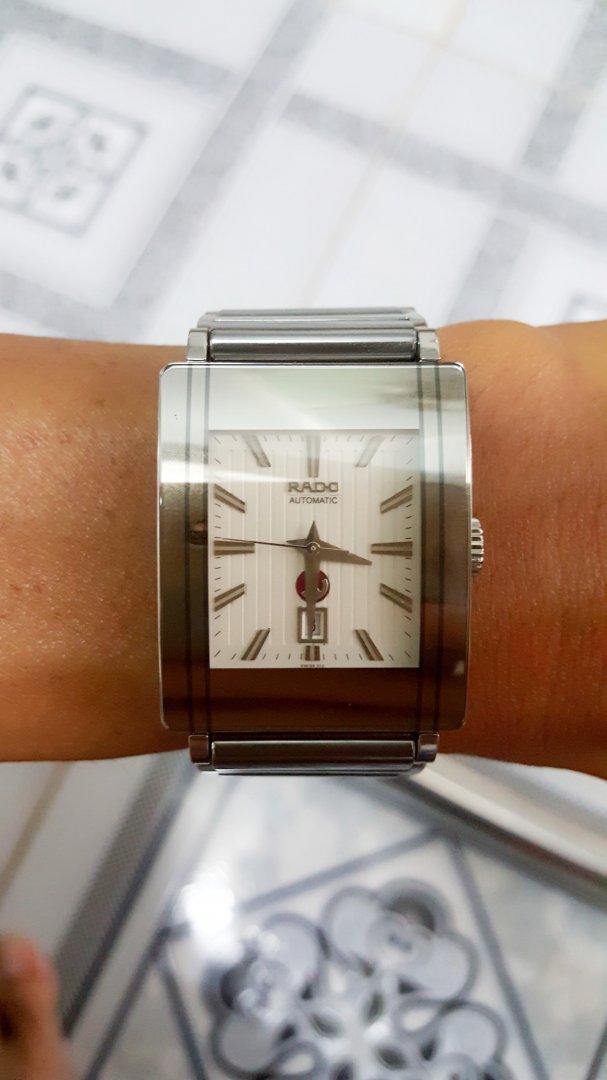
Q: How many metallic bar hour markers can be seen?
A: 12